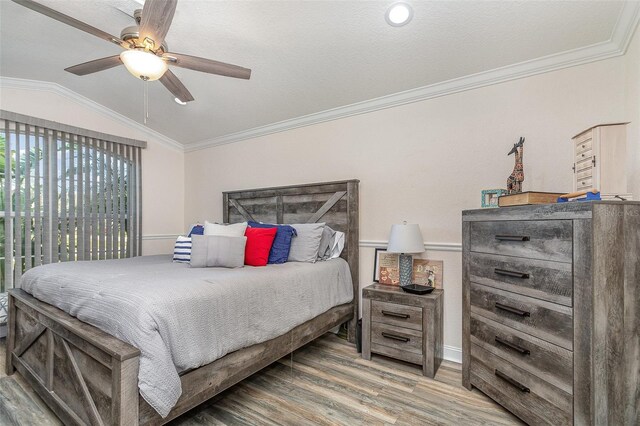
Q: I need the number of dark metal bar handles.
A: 7